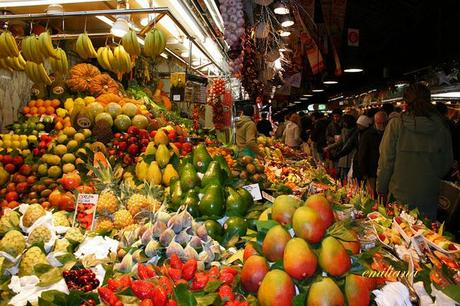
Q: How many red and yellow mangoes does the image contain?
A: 12